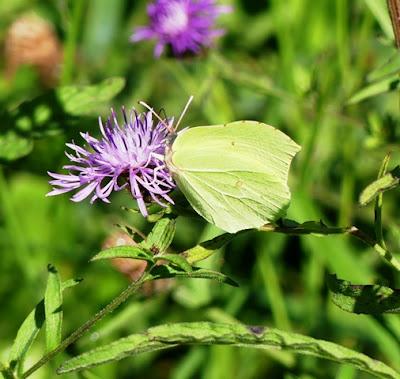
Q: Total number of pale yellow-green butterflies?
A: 1